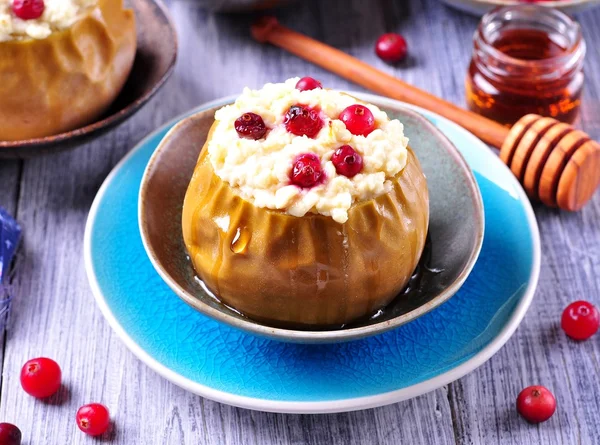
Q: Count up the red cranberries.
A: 13